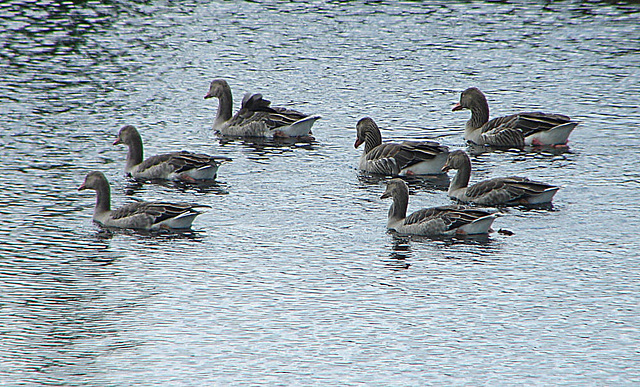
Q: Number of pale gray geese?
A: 7